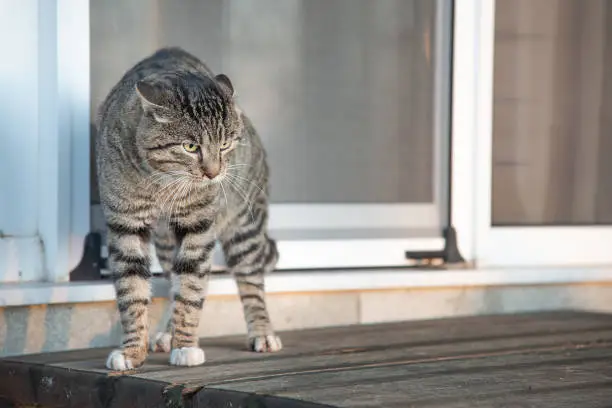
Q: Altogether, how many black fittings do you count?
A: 2